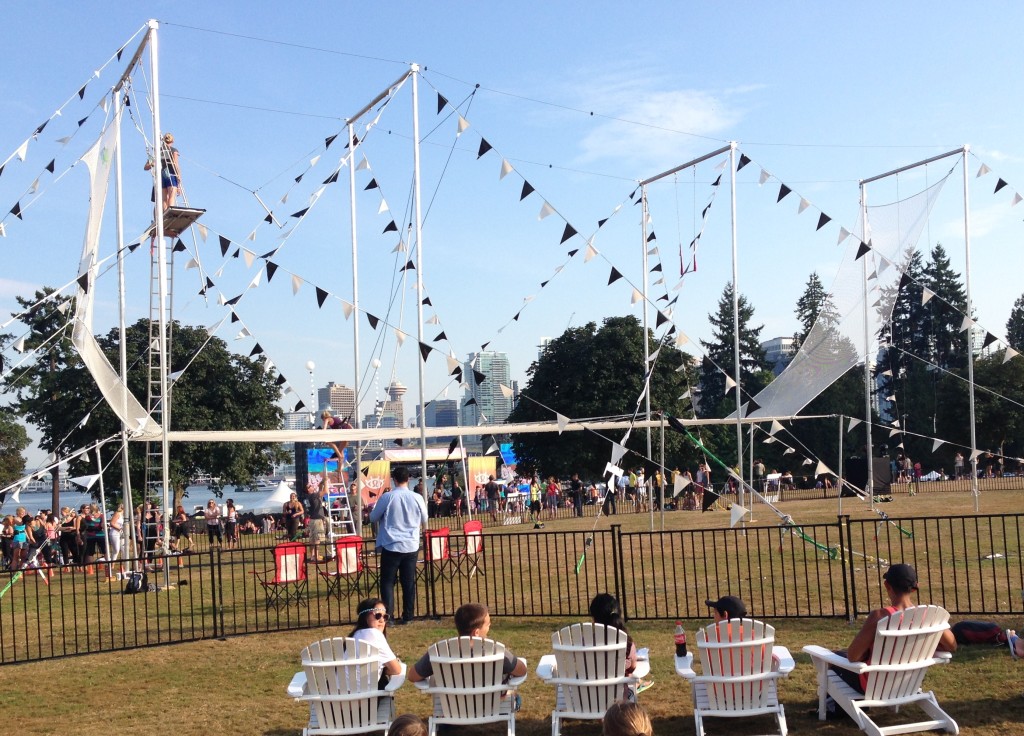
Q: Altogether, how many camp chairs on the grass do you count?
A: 4